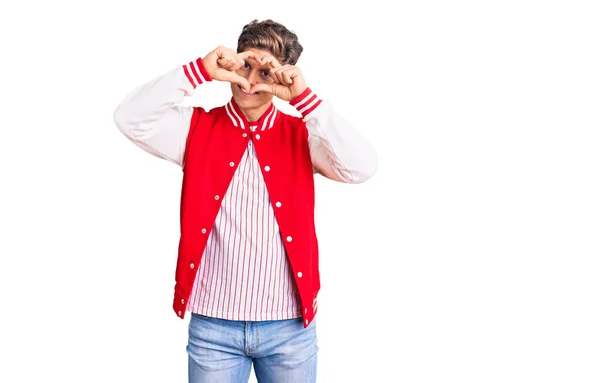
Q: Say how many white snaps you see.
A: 14